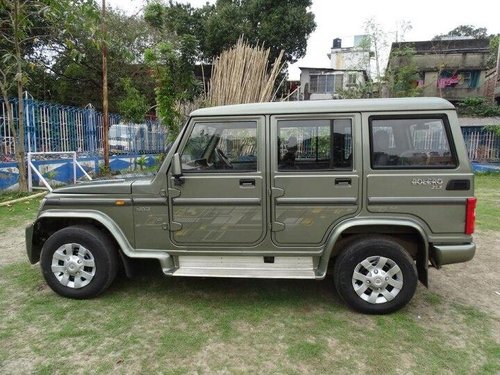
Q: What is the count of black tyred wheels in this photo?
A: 2